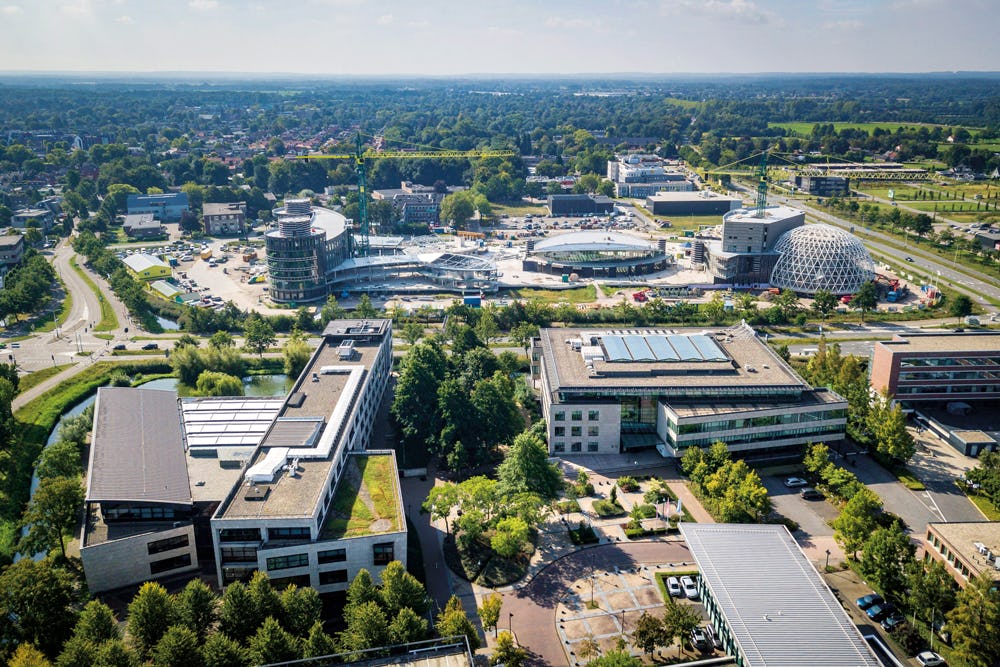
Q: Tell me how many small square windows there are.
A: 9